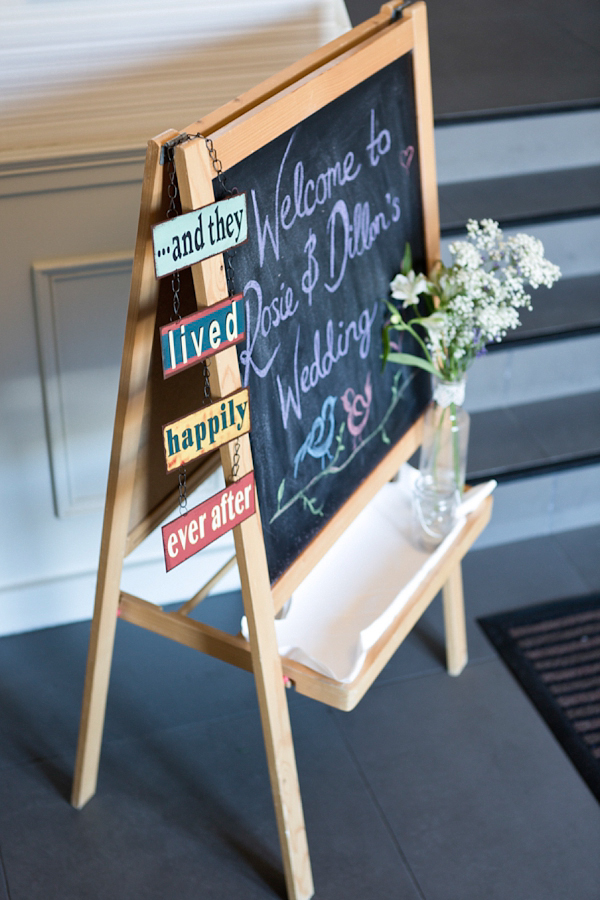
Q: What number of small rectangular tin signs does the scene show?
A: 4